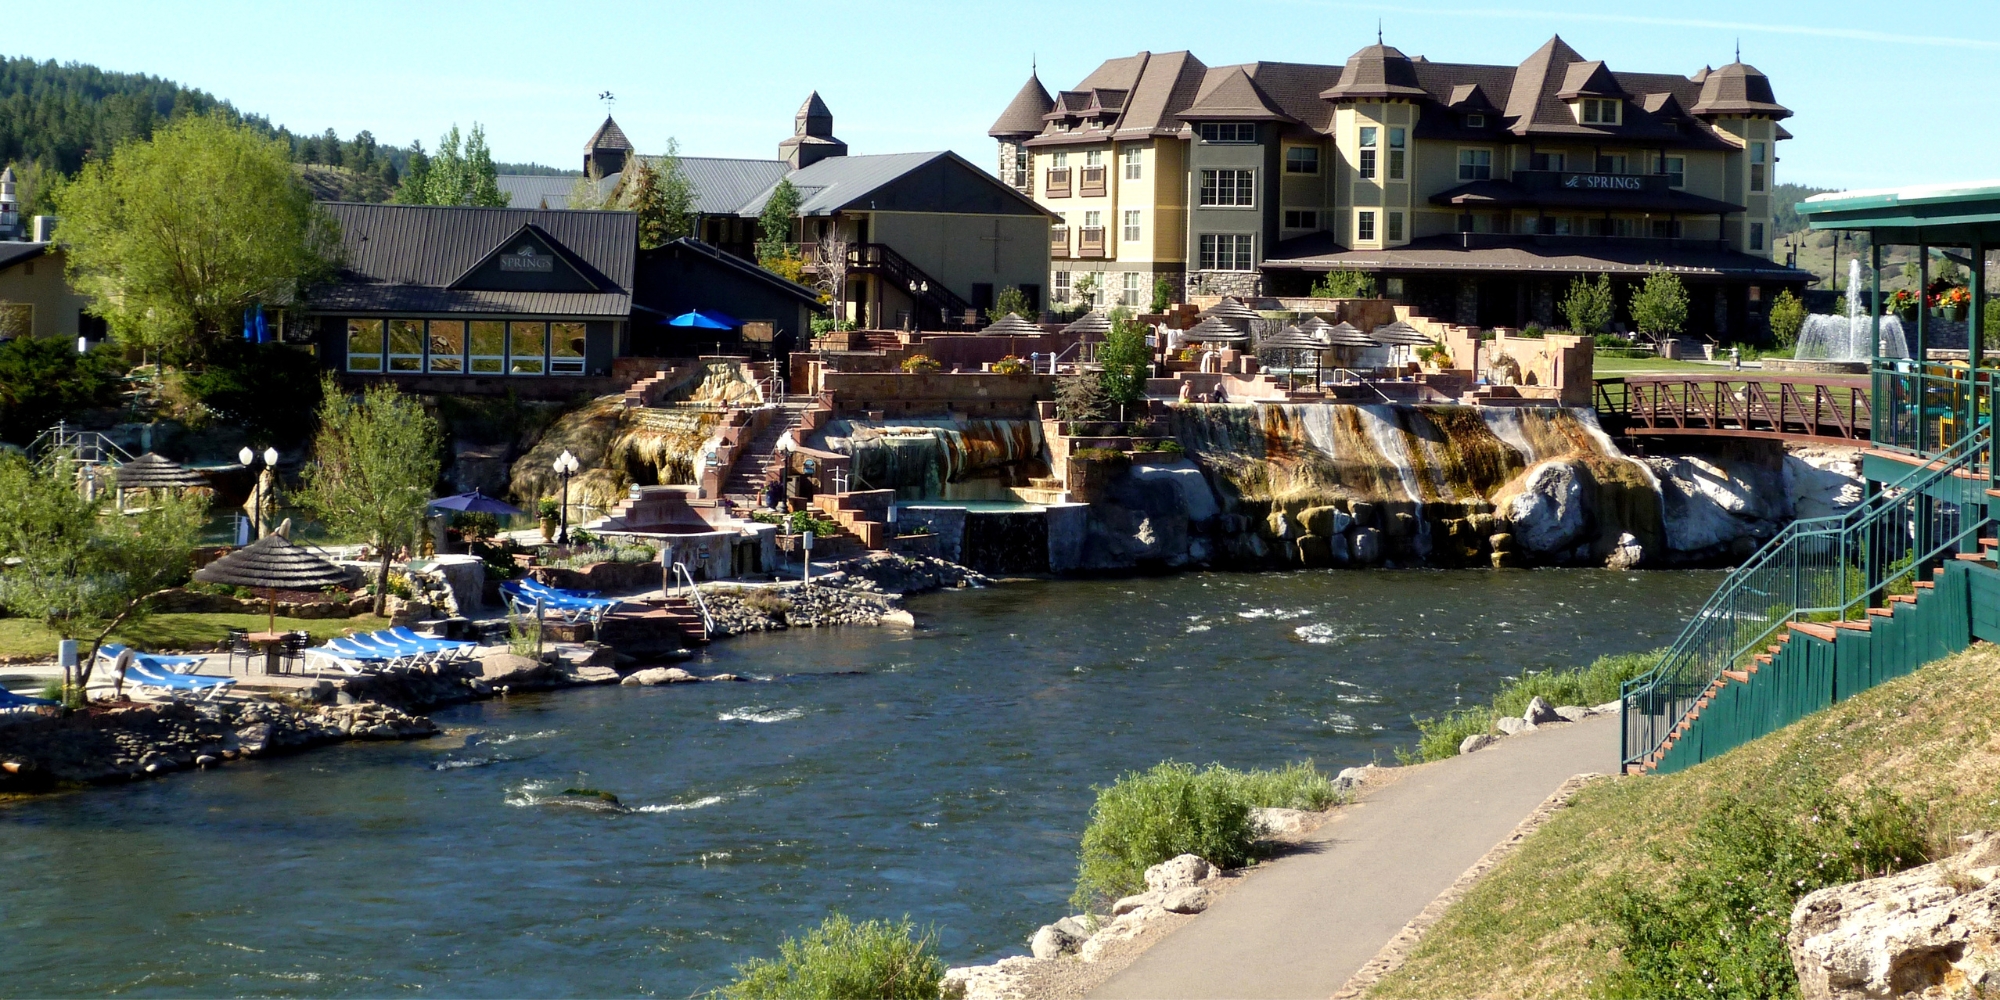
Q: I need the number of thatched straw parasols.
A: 10